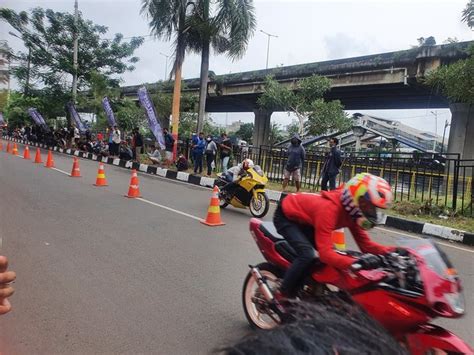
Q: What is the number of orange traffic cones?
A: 11